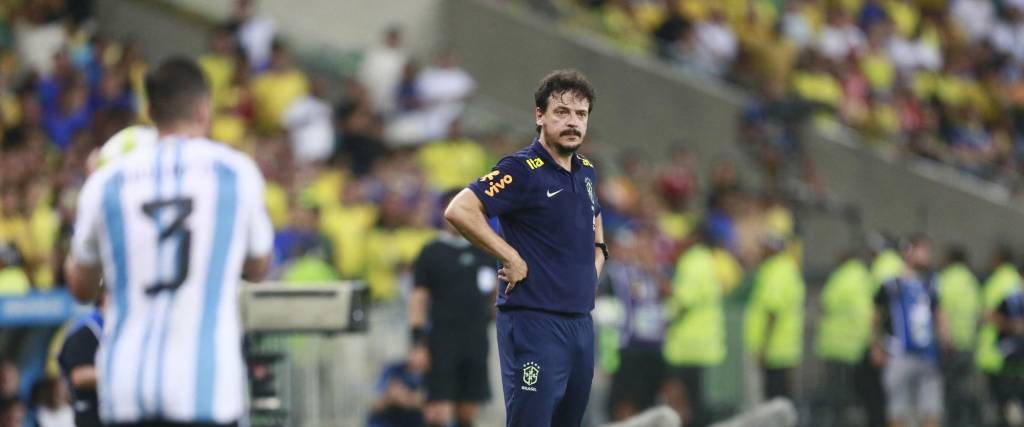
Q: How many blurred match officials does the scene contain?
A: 1